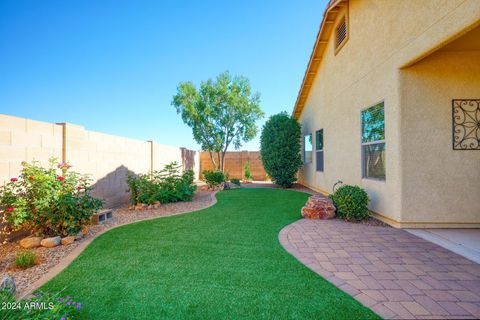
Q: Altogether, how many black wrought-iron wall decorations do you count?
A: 1